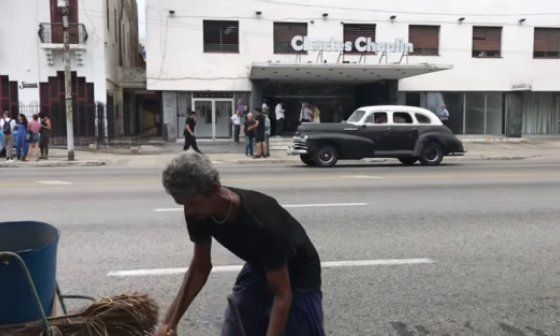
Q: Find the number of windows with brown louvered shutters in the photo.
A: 5